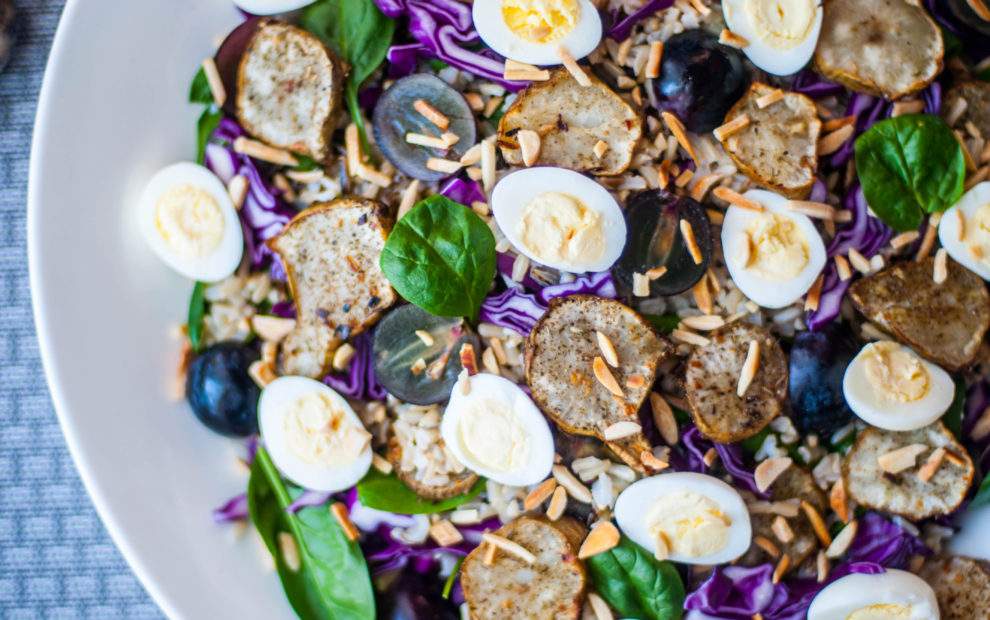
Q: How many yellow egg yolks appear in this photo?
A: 11